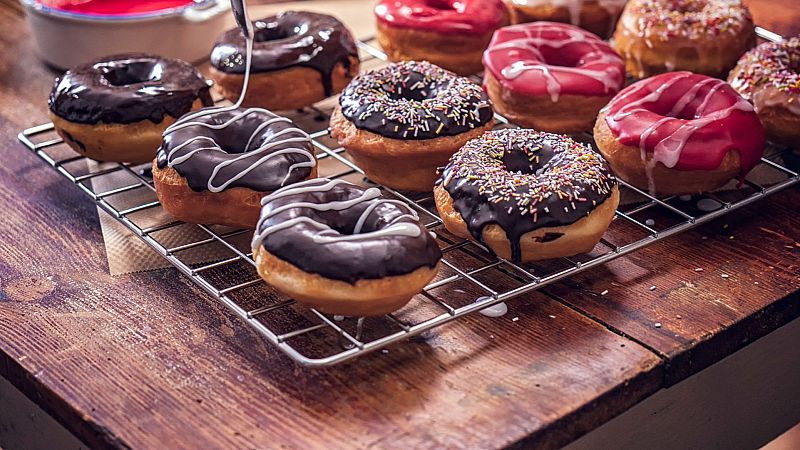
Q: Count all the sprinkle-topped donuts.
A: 4